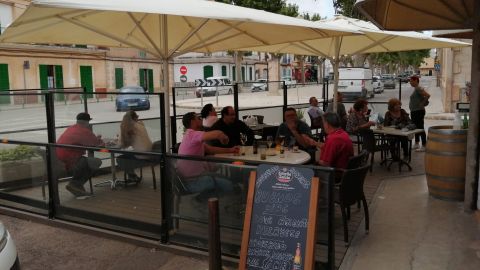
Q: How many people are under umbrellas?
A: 12